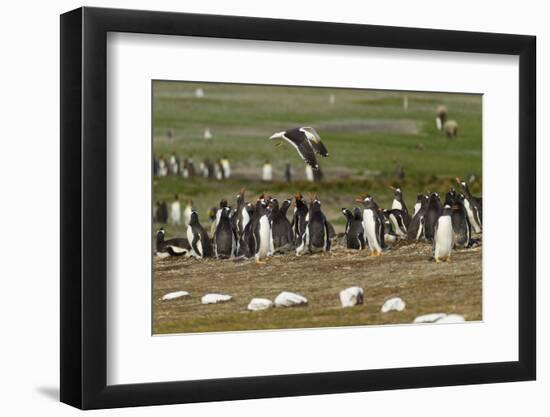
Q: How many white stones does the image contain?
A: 8